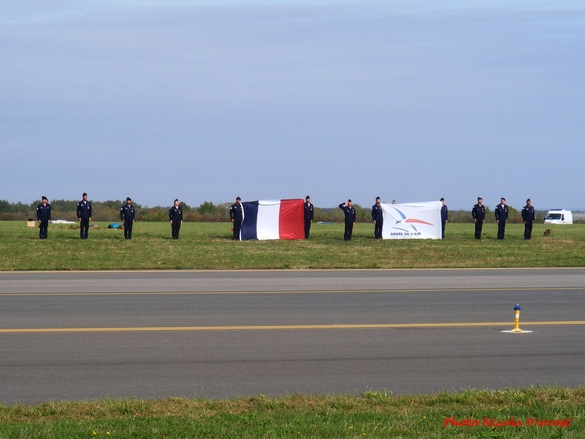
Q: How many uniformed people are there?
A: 12